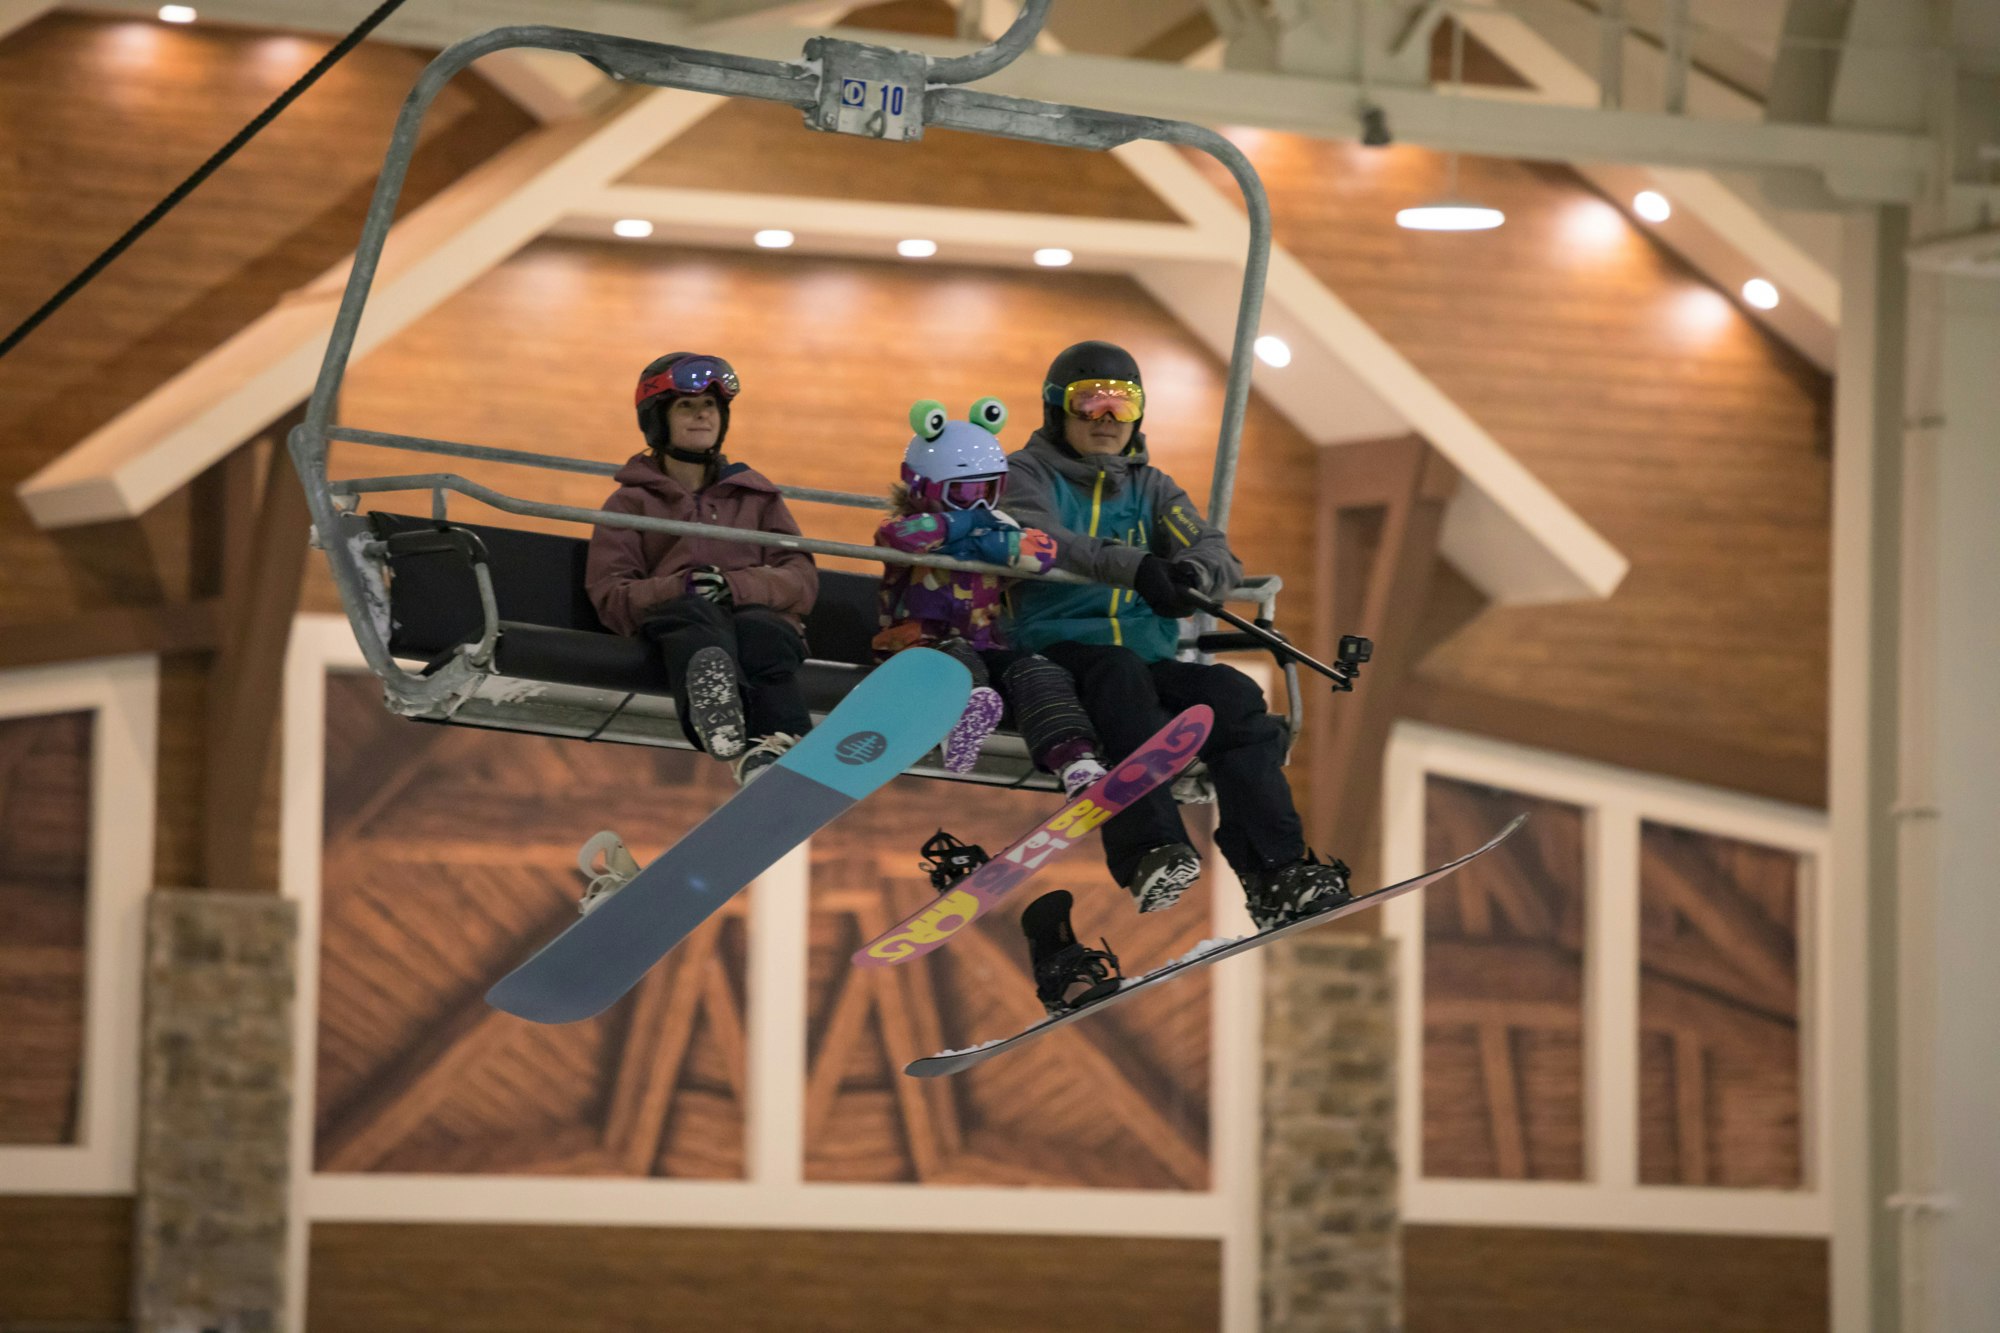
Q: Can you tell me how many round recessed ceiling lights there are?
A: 8